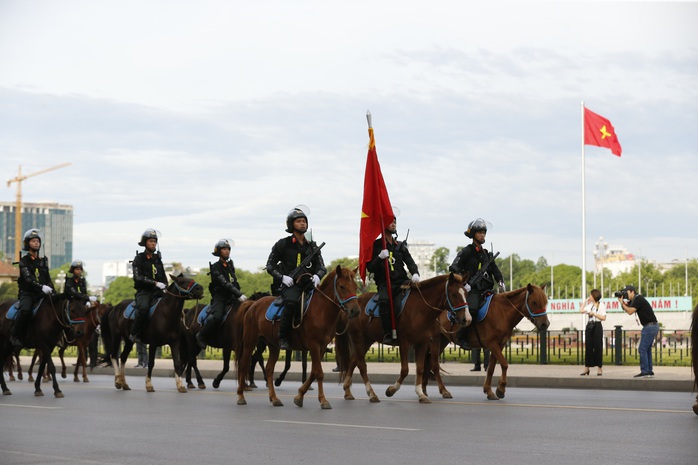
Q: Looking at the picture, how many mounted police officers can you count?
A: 7